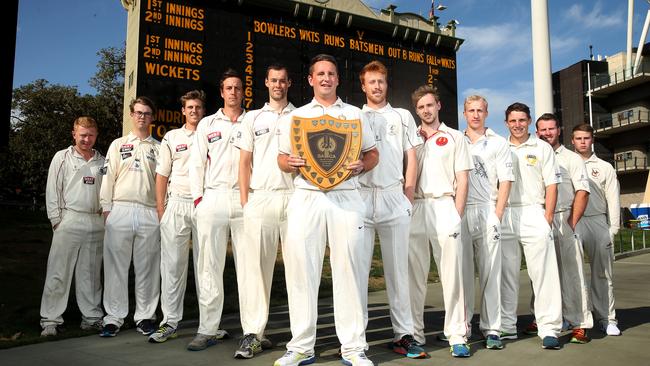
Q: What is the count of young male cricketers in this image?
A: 12